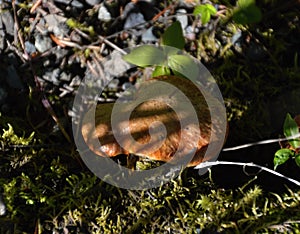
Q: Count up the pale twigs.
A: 2